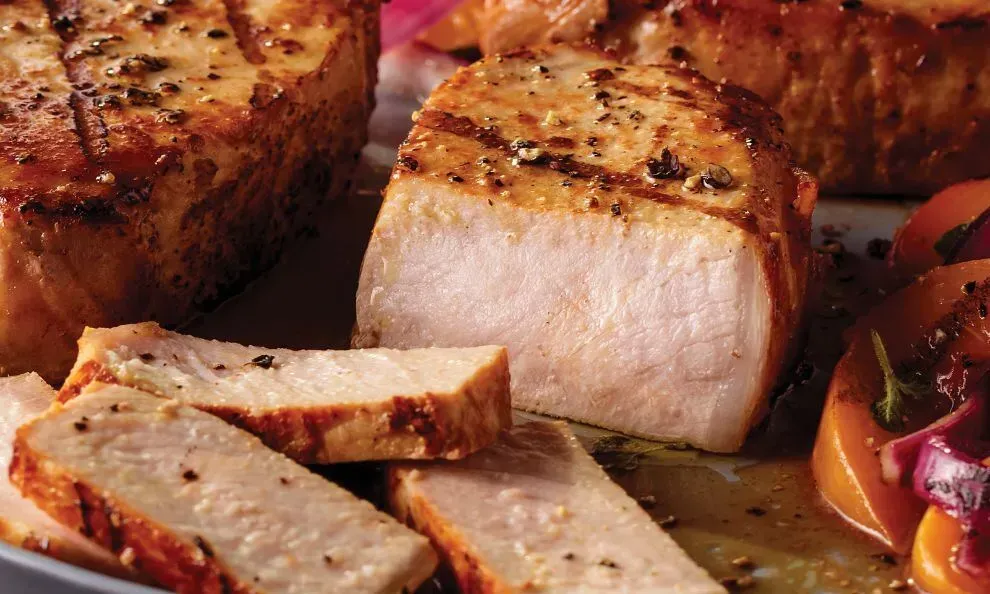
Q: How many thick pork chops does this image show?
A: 3